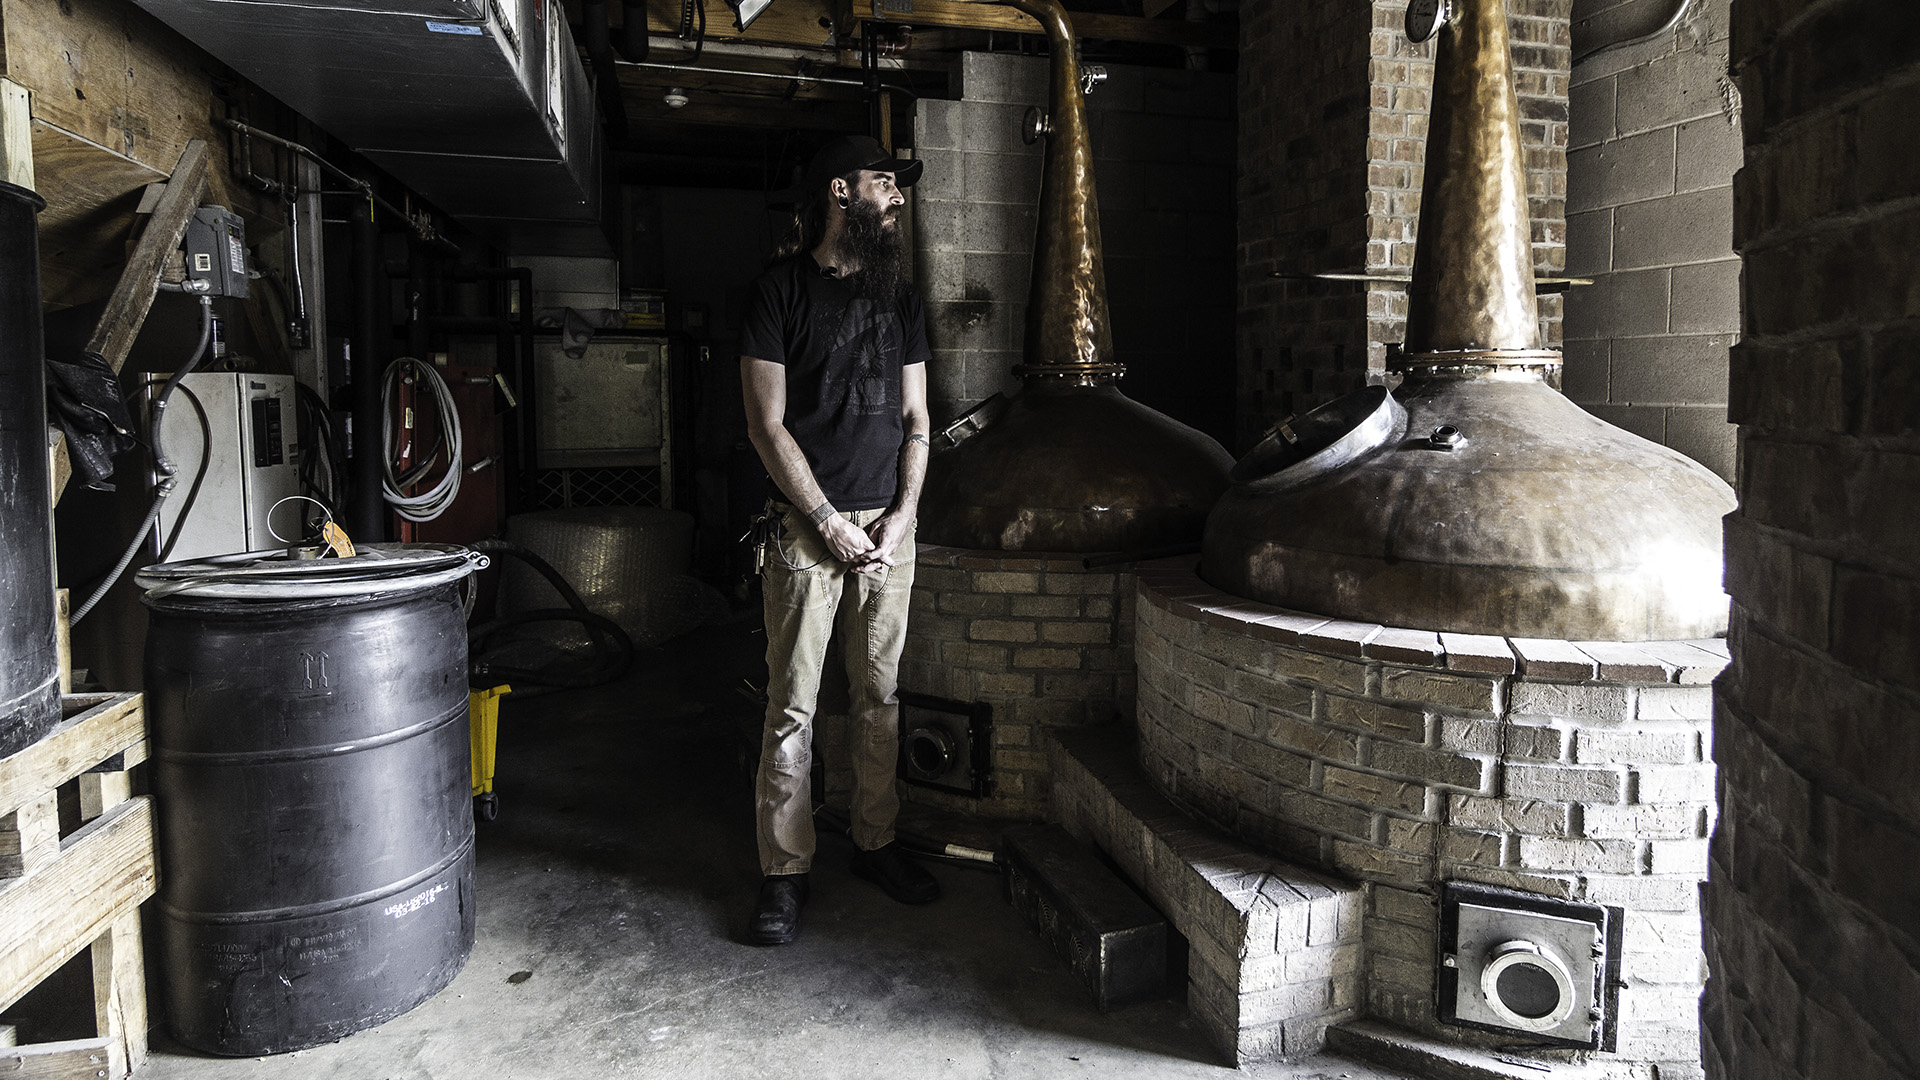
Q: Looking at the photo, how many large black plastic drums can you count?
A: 2